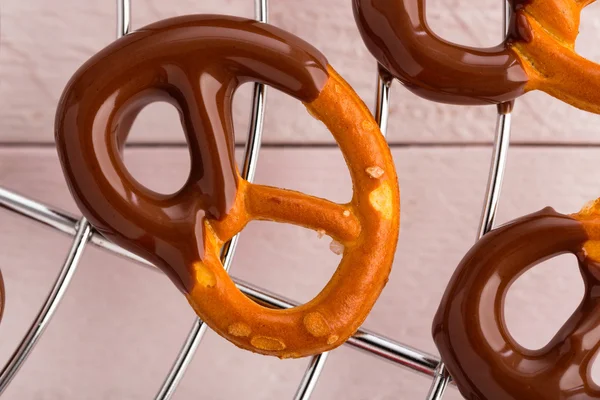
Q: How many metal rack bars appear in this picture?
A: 5